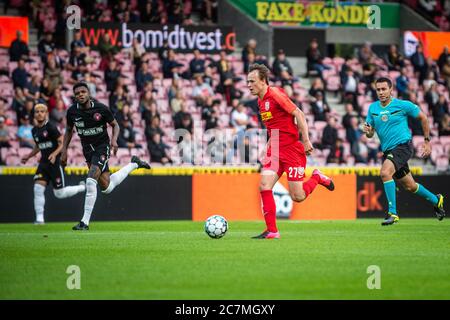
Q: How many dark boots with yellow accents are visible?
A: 2